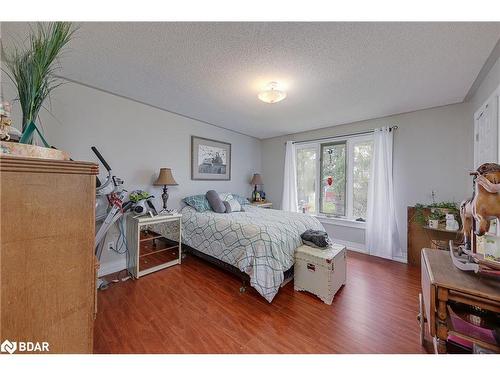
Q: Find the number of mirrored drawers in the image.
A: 3